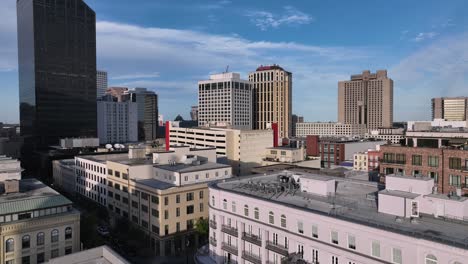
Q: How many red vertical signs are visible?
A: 2